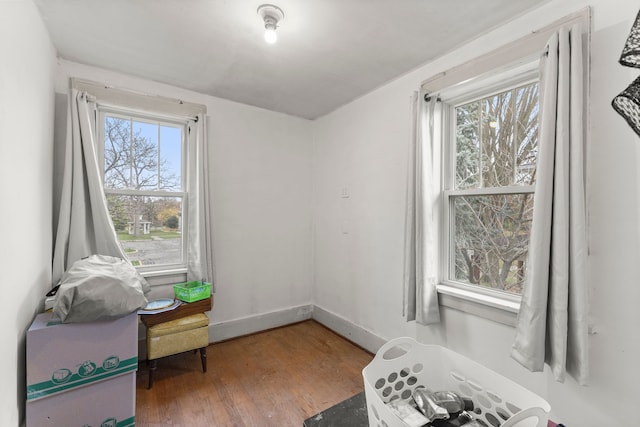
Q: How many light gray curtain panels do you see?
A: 4